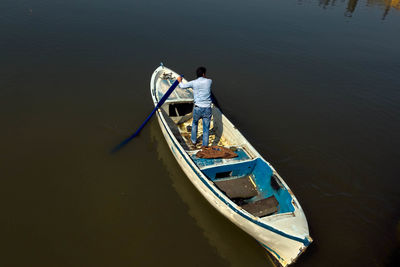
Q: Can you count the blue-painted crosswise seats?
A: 1